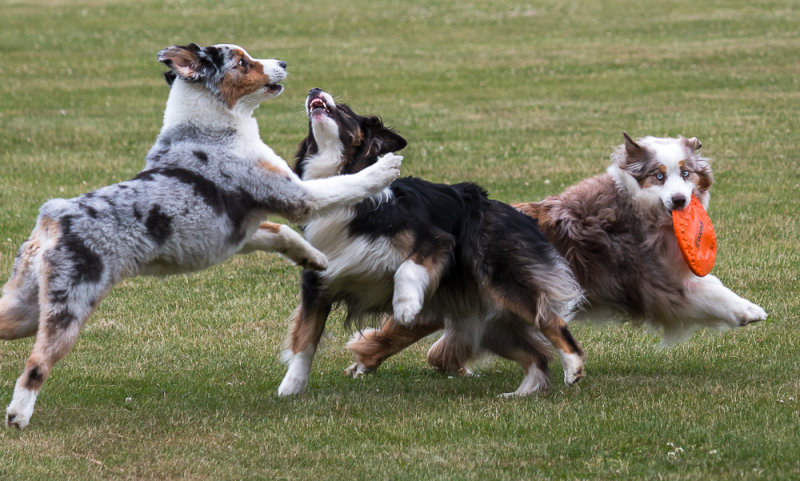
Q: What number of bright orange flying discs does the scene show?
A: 1